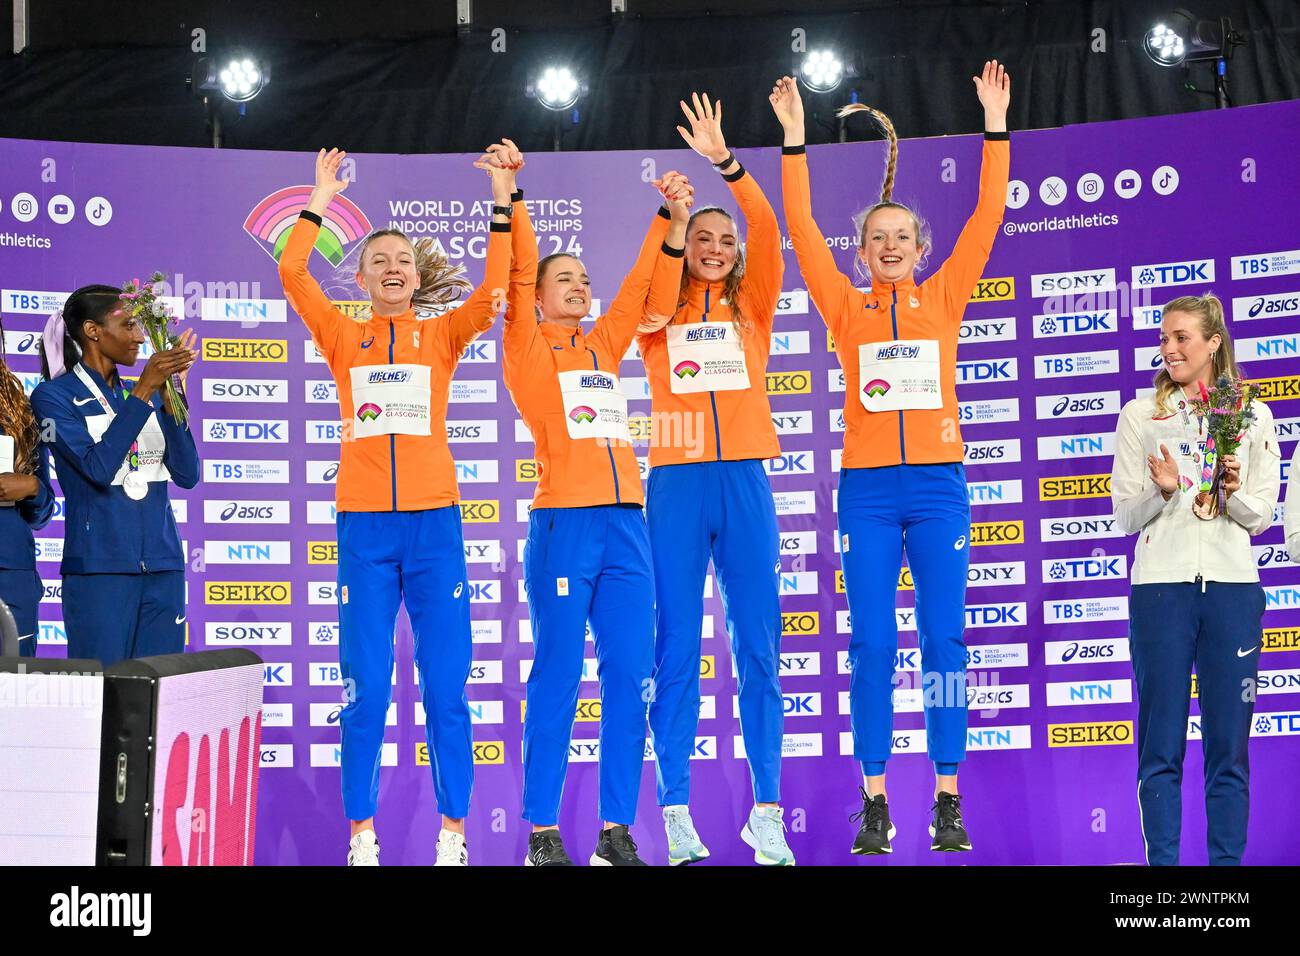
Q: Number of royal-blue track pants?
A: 4